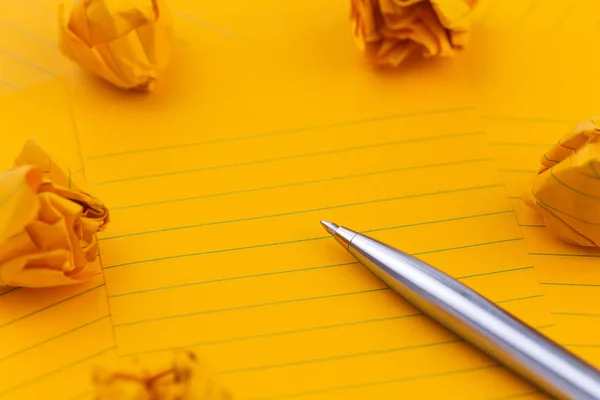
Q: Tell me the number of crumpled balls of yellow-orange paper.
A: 5